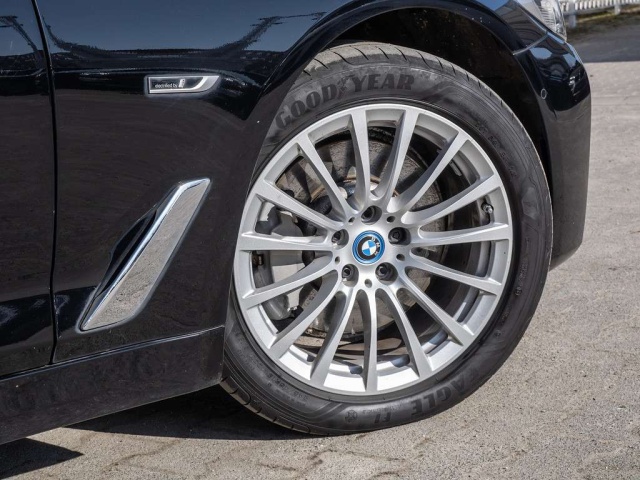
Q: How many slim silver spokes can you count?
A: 15